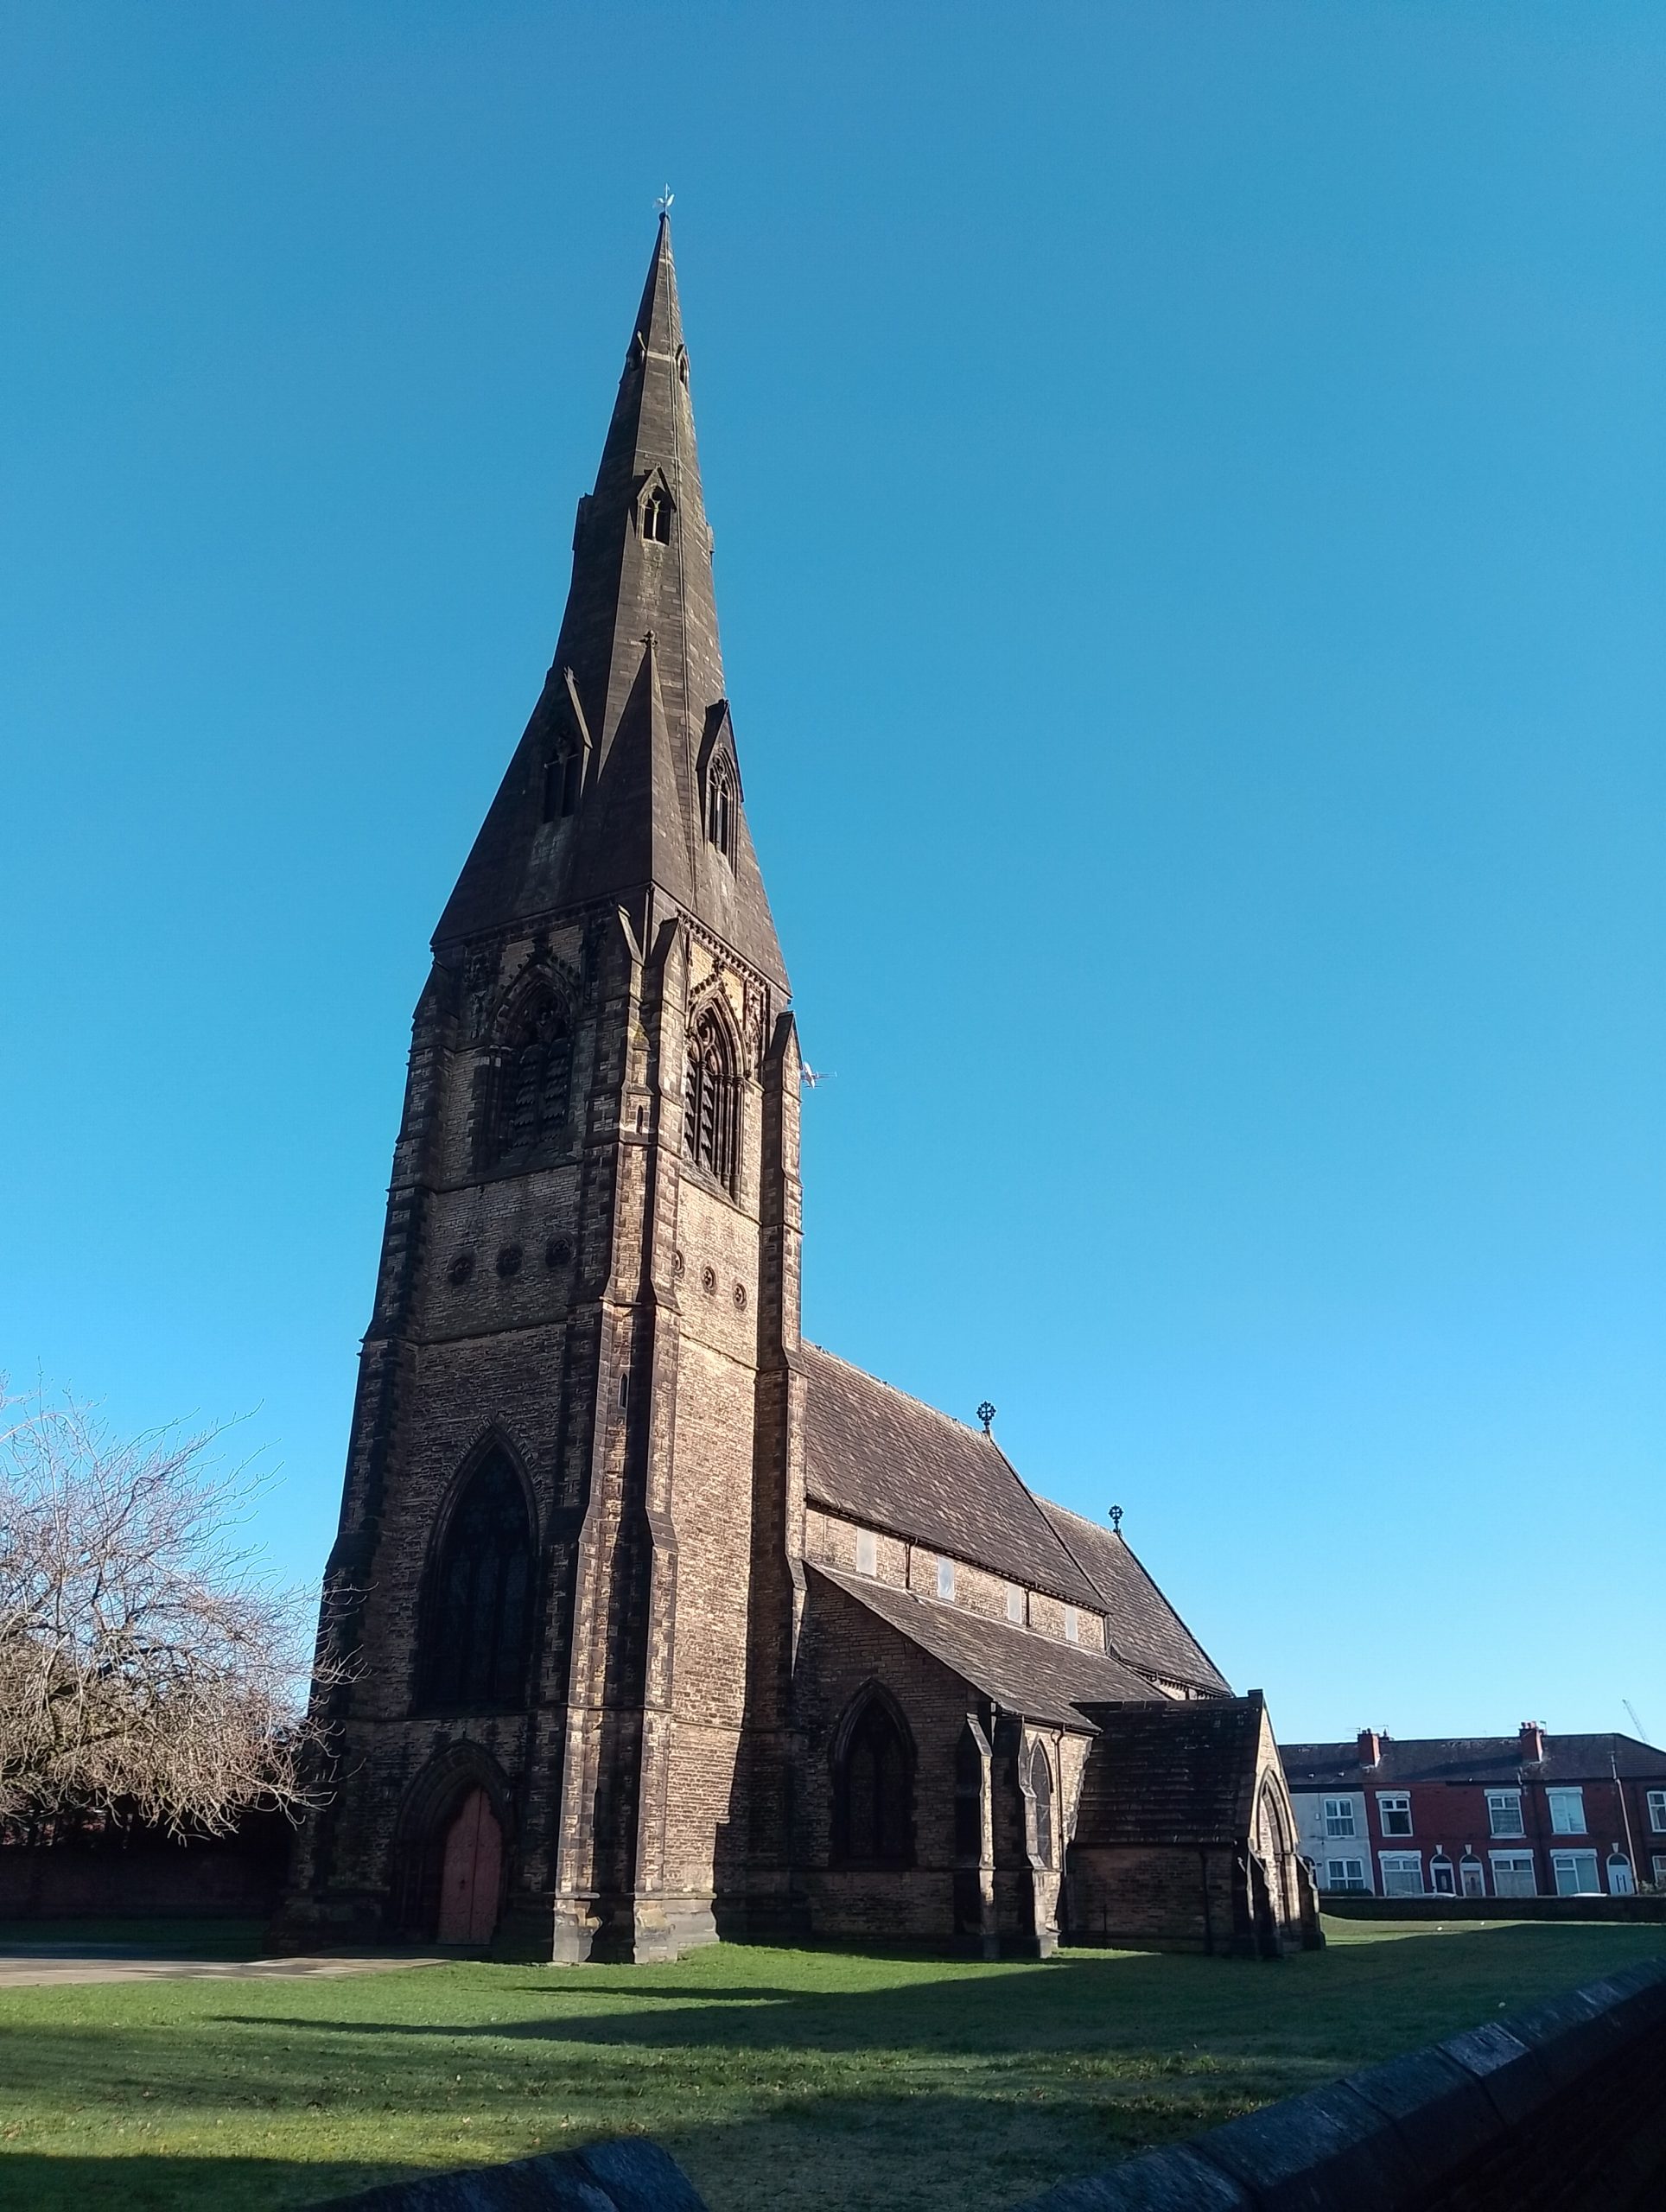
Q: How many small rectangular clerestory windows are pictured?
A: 4